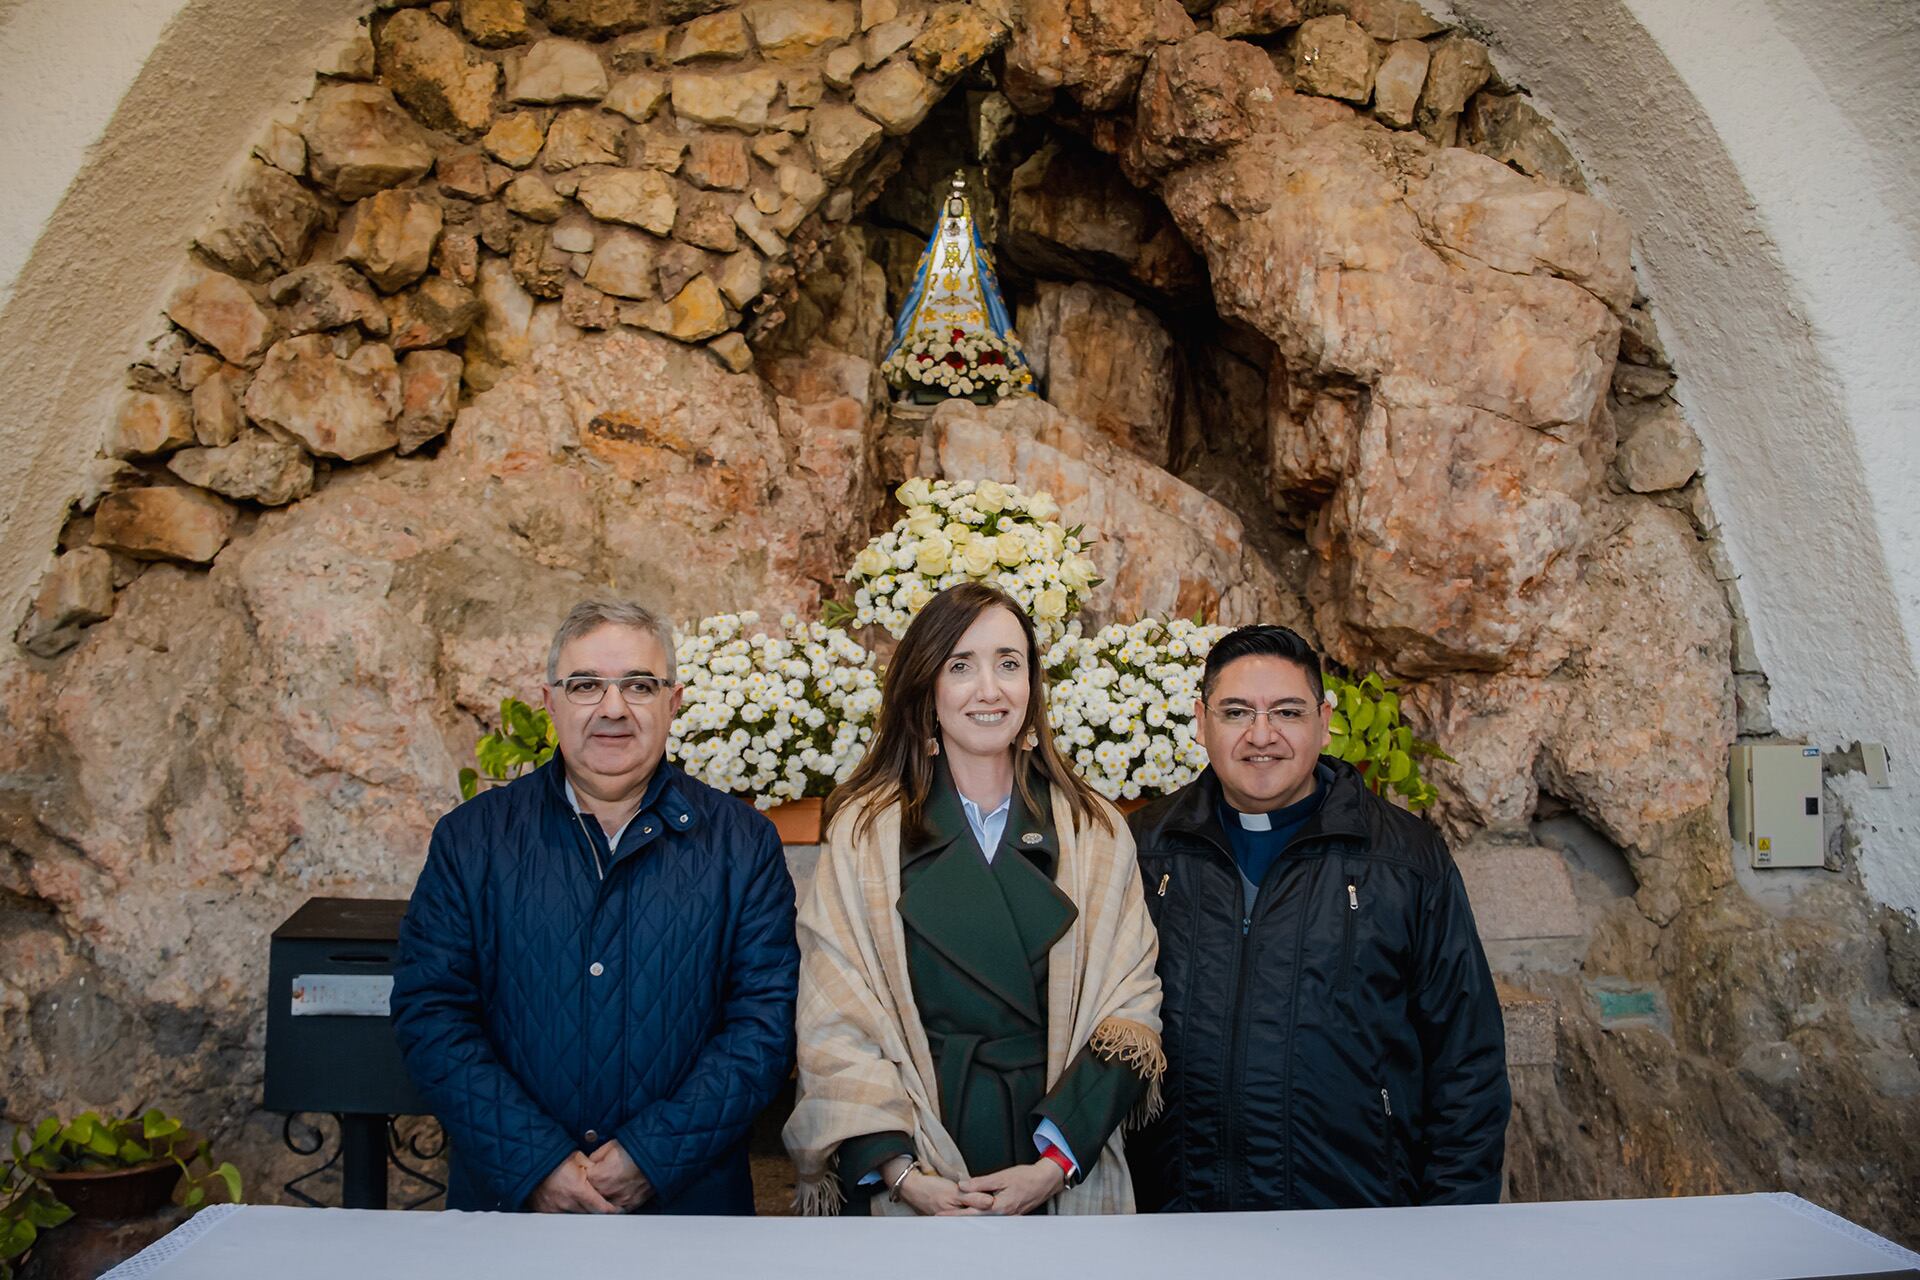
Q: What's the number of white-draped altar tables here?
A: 1